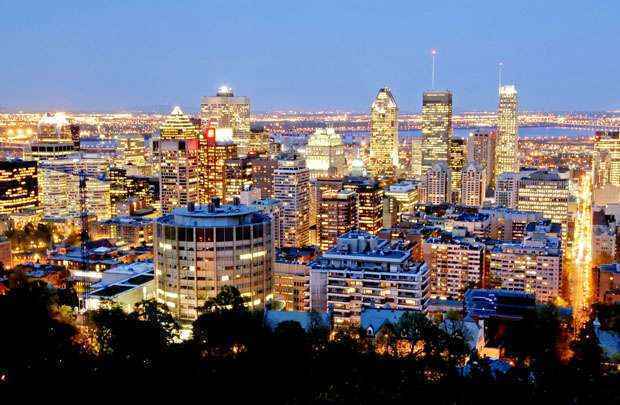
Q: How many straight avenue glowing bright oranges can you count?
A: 1